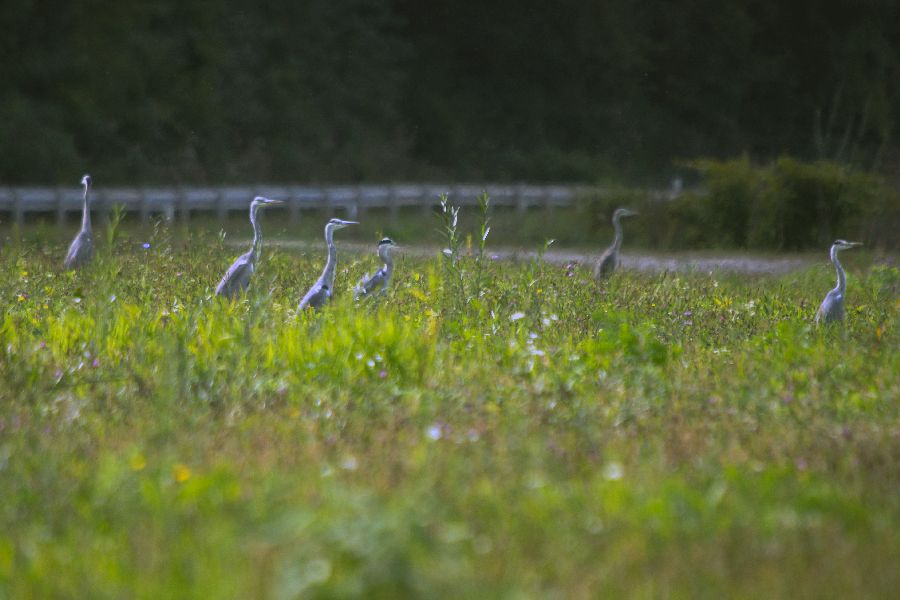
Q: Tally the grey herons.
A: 6